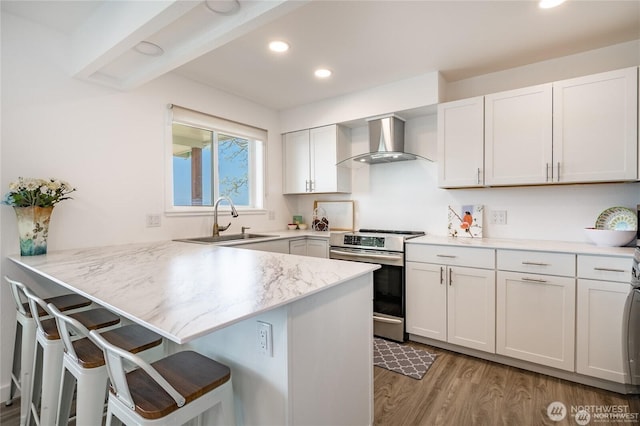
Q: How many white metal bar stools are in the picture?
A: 4